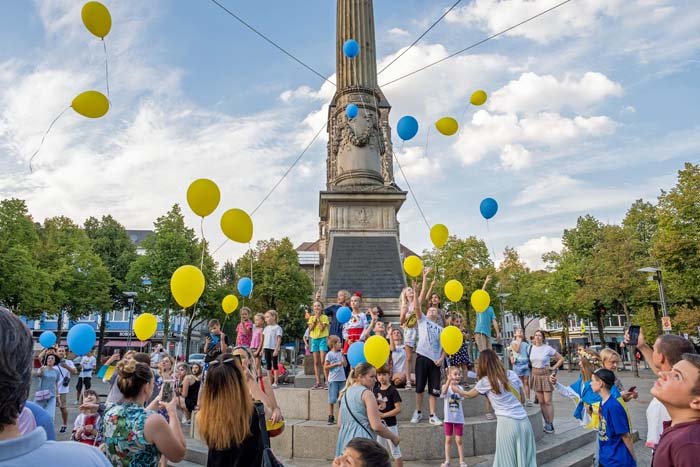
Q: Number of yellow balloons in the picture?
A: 15